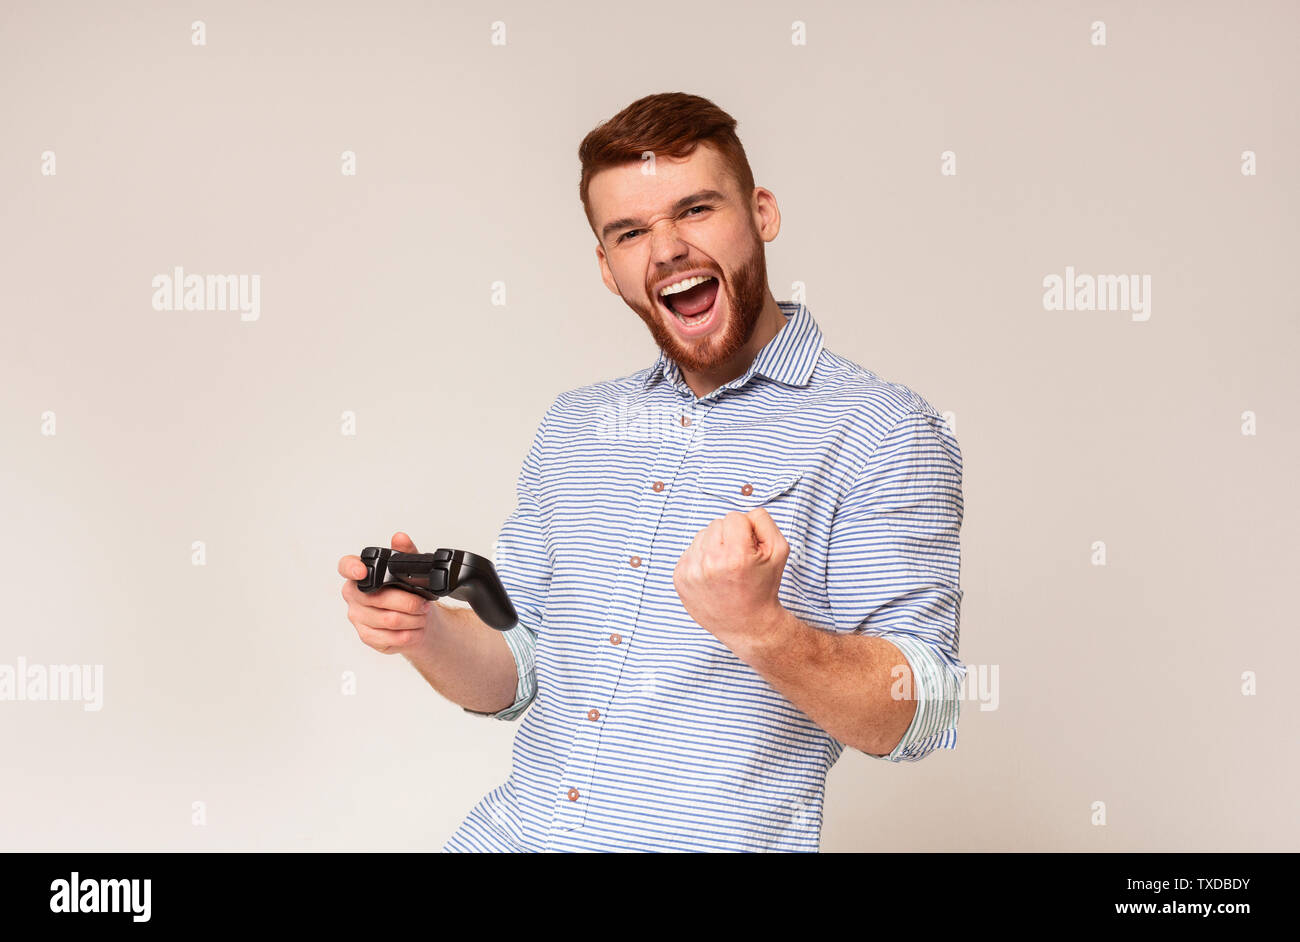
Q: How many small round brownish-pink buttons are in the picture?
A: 7